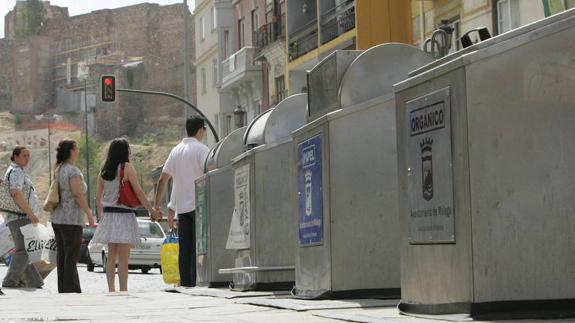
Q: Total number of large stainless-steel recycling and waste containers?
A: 4